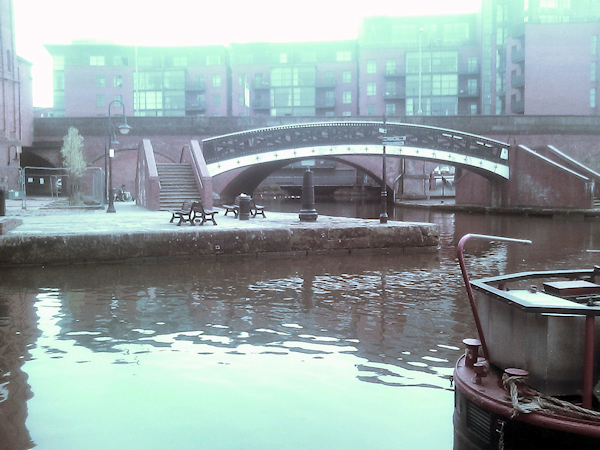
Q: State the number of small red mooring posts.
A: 3